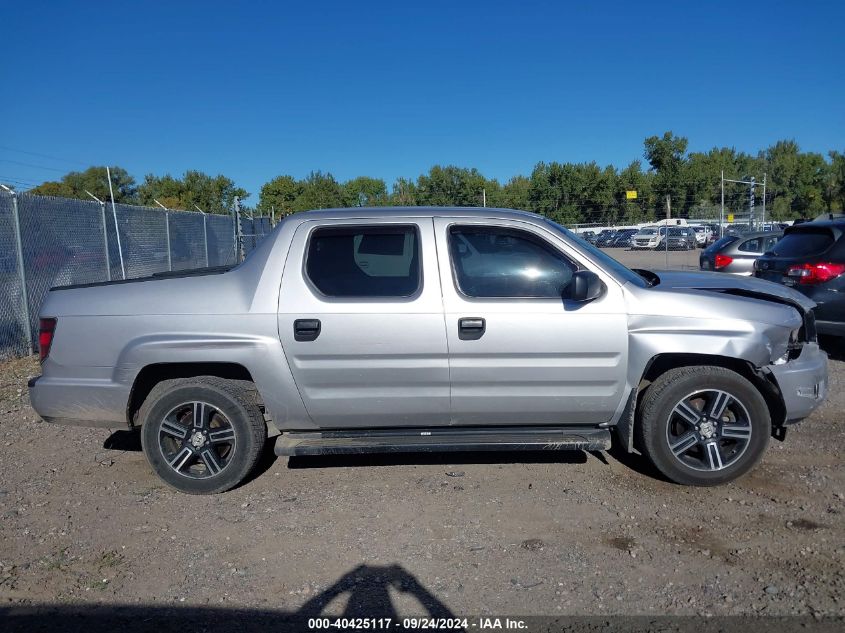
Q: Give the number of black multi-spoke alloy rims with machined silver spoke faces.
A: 2